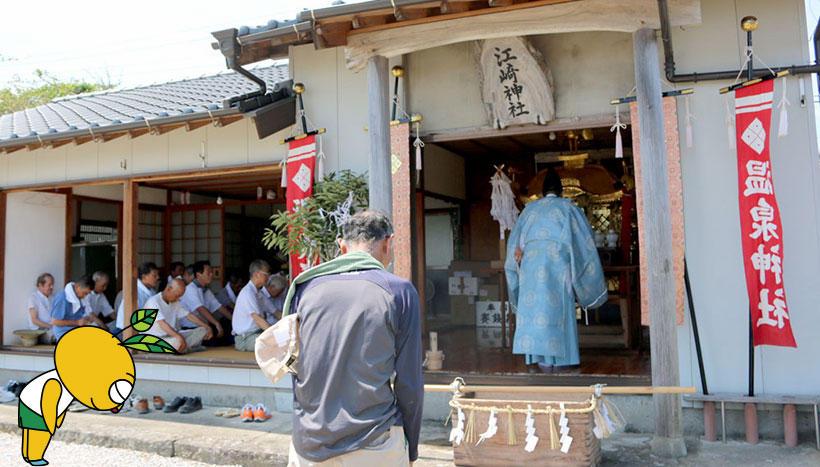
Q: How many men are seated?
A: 11